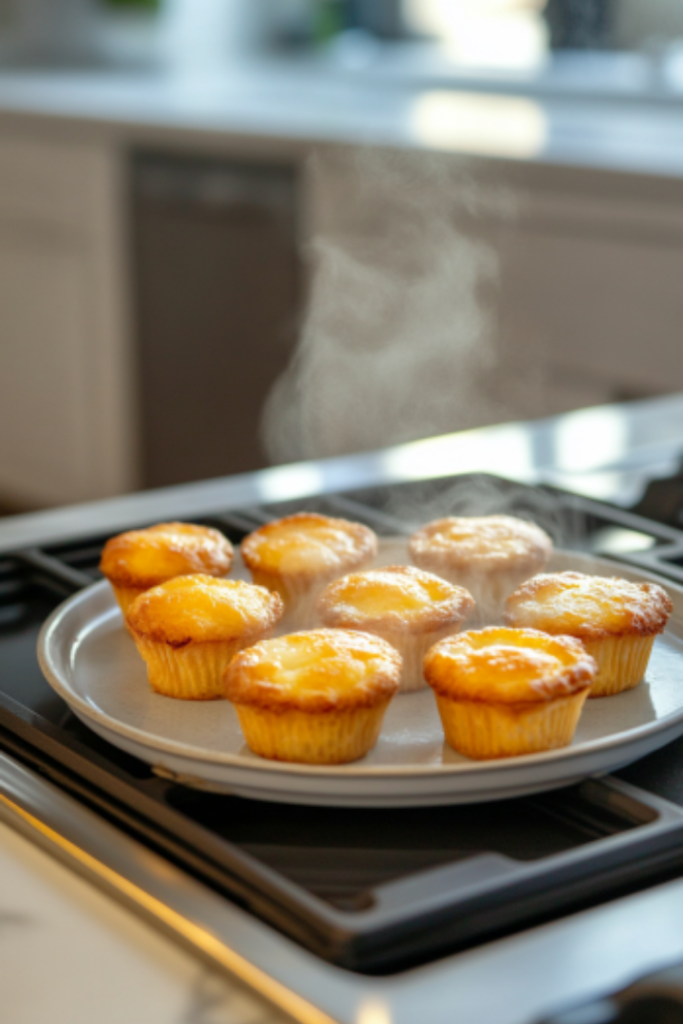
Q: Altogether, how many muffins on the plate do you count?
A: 8